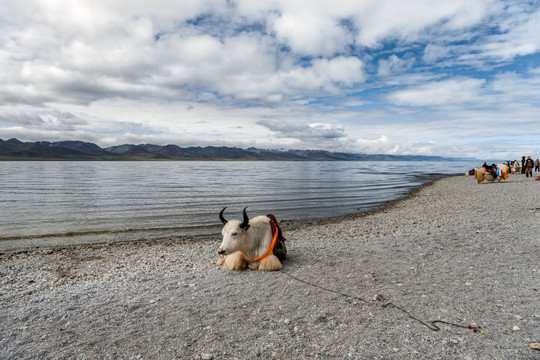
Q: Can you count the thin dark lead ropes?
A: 1